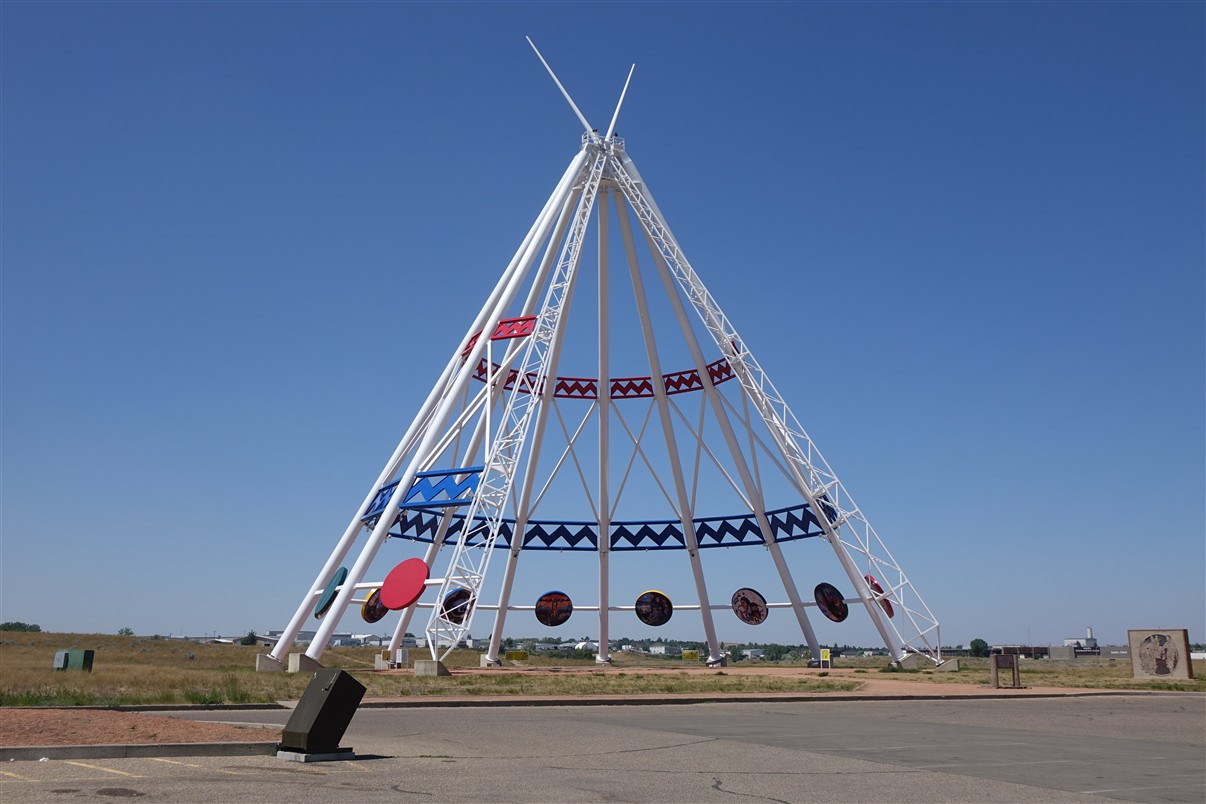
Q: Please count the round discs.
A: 9